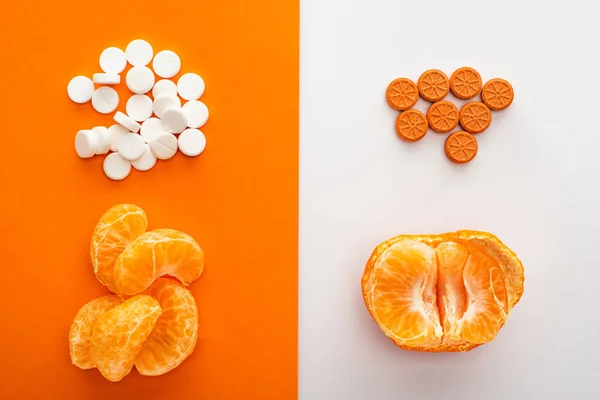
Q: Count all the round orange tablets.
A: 8